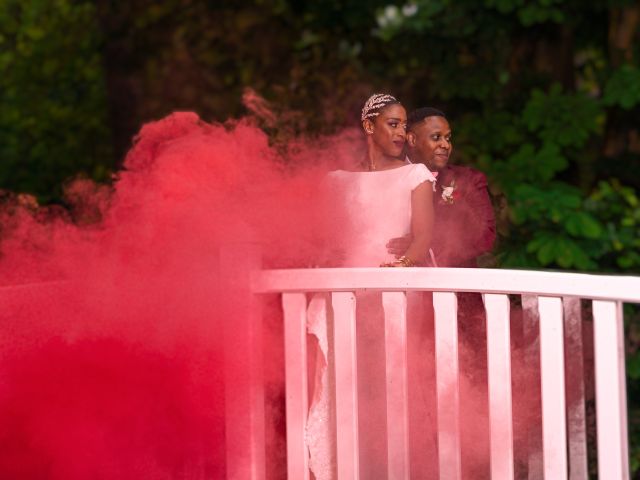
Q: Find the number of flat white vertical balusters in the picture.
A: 7